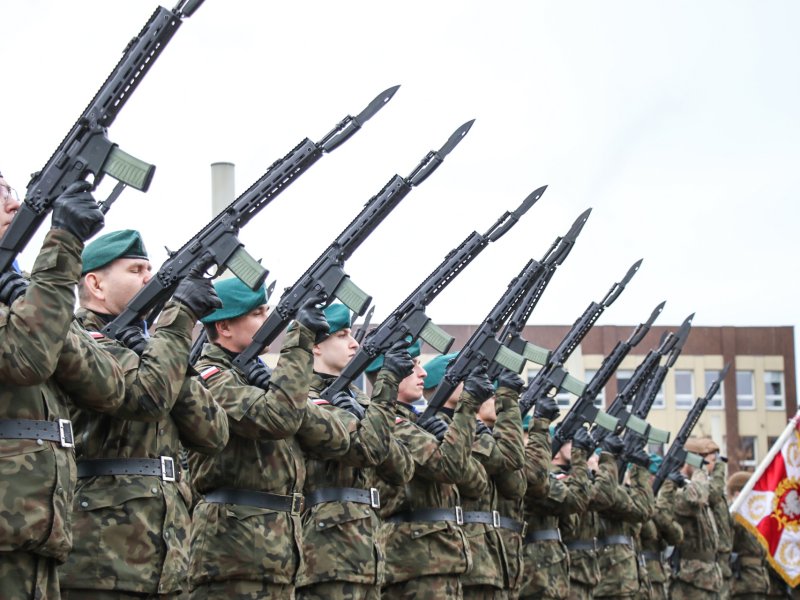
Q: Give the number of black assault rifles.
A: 11